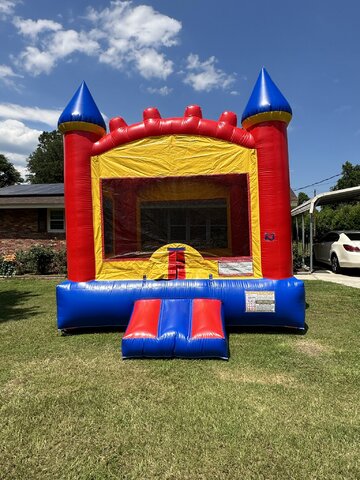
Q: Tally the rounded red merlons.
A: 4